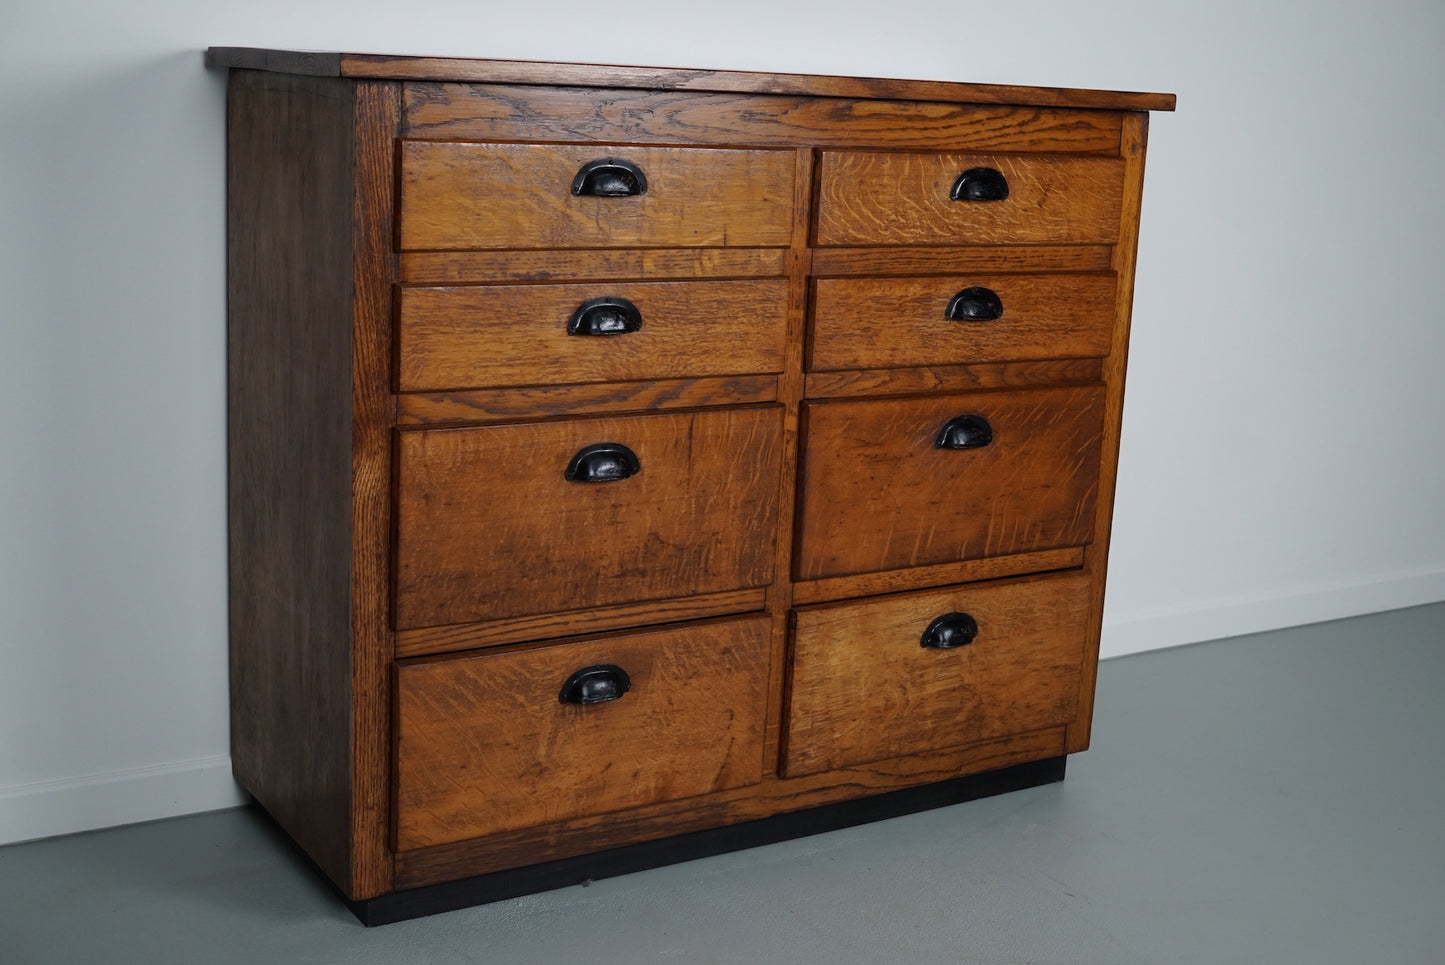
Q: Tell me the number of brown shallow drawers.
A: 4